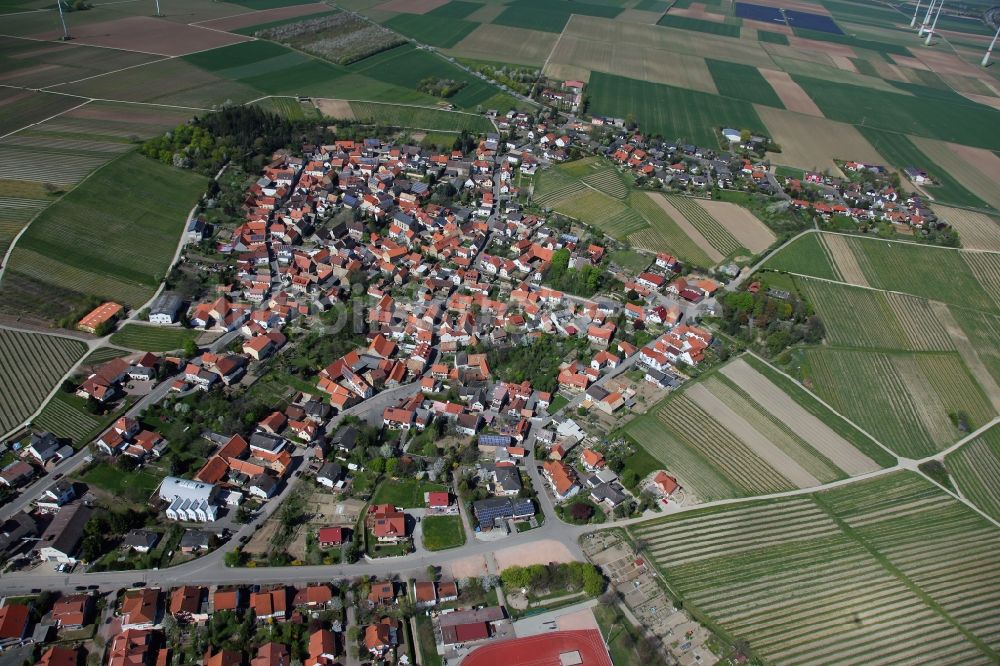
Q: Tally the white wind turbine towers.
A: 7